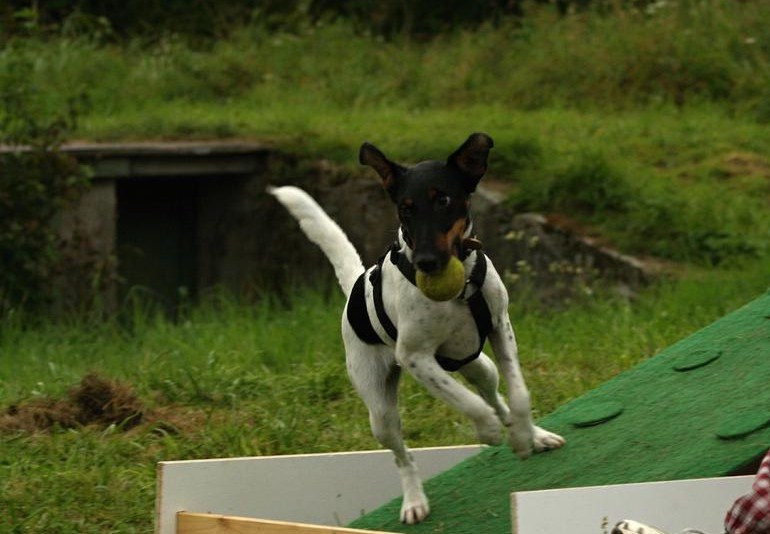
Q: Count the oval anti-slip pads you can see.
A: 3